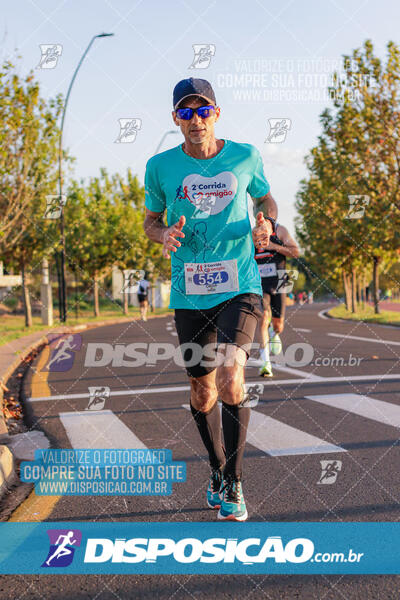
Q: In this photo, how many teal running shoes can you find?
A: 2